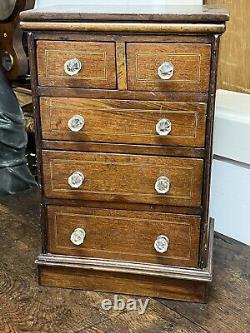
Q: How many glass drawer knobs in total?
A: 8